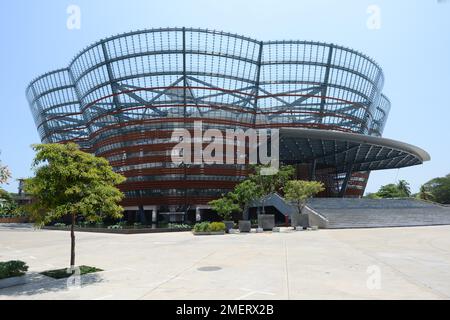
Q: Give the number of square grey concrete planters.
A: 4